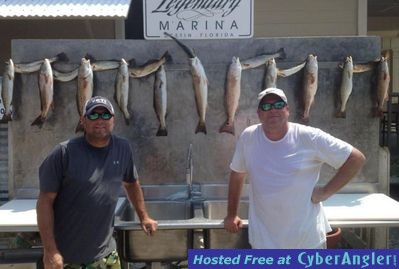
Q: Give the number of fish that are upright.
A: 11